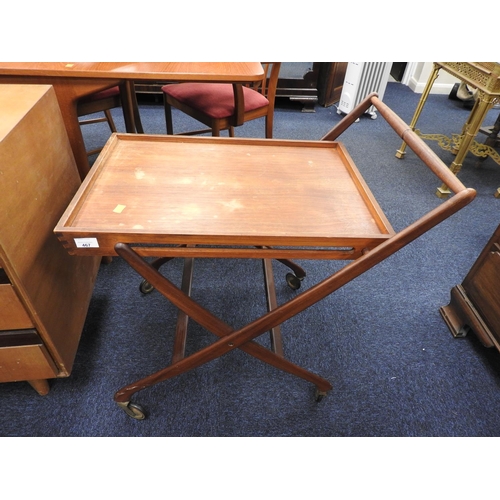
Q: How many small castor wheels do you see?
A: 4